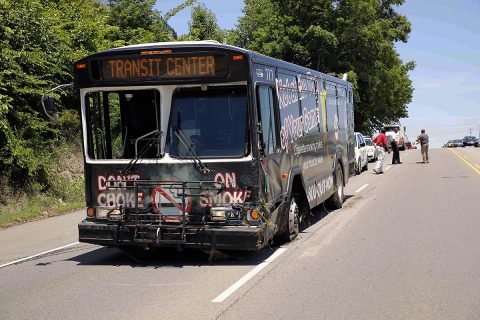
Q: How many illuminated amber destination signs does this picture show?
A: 1